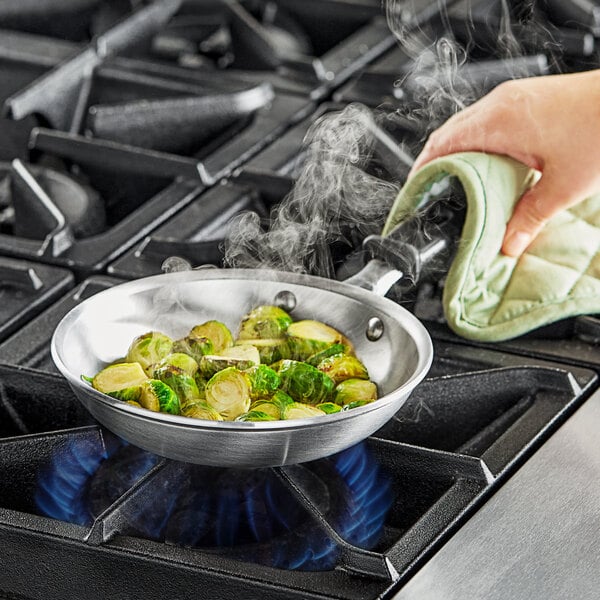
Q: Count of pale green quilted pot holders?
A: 1